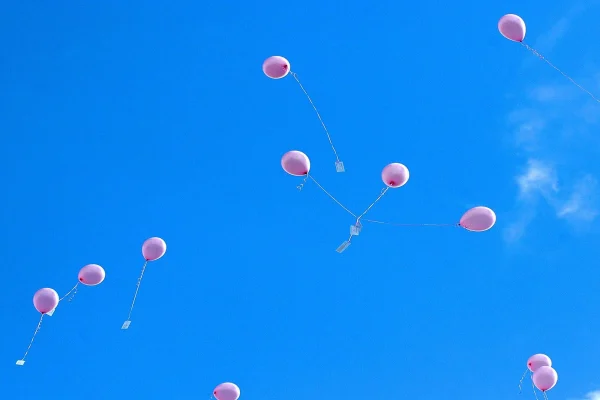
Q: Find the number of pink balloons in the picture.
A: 11